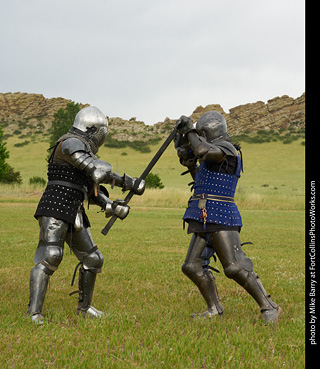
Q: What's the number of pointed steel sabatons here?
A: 4